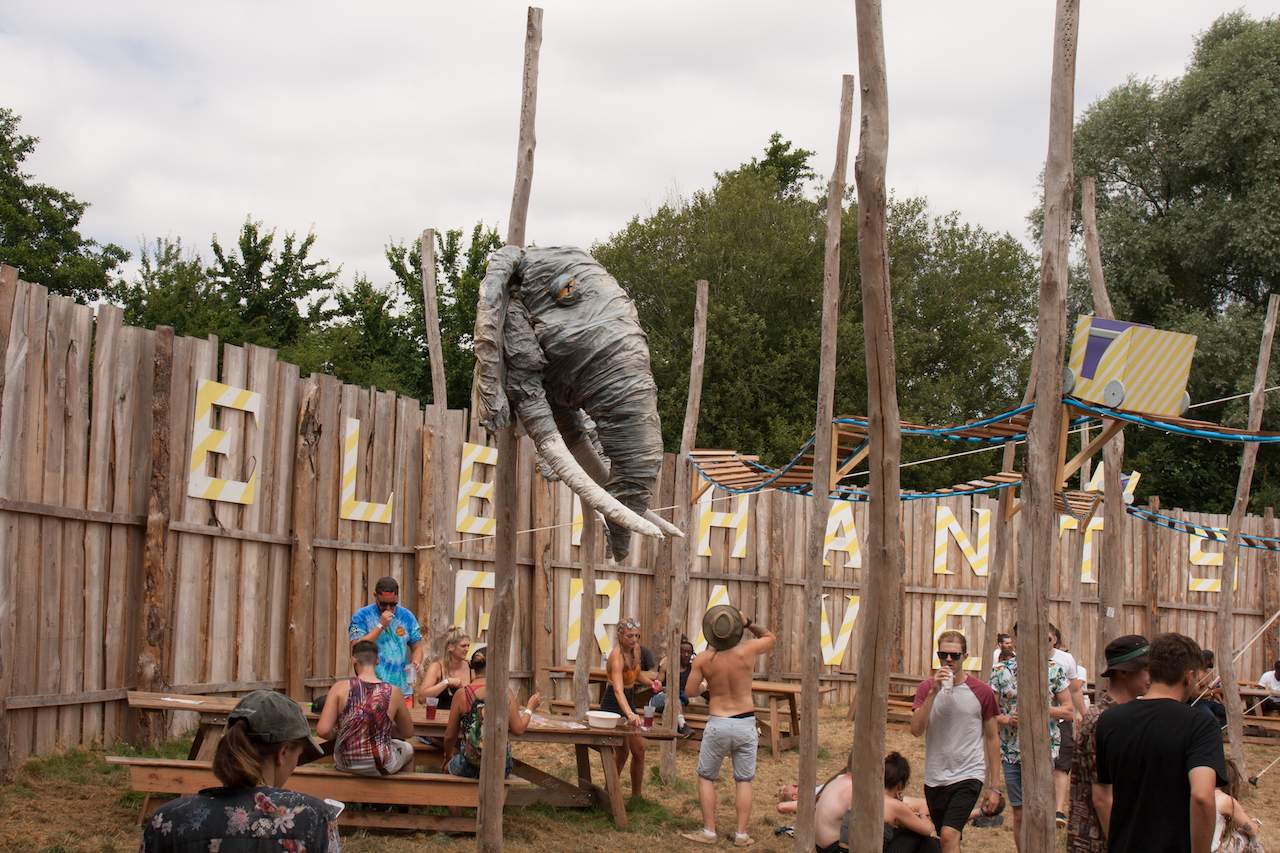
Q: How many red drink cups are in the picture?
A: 2